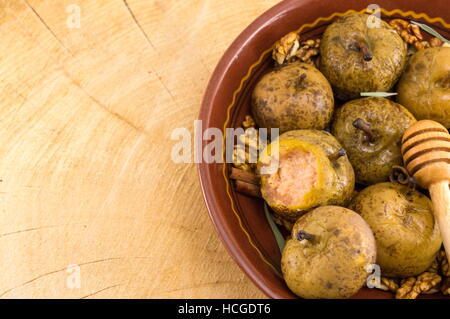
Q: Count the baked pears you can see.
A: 7